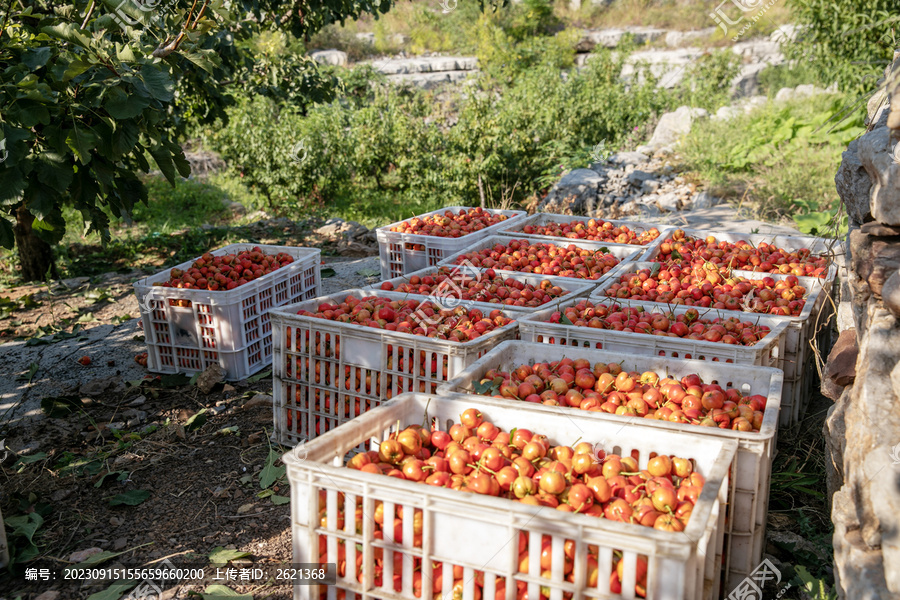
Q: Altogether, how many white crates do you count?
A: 11